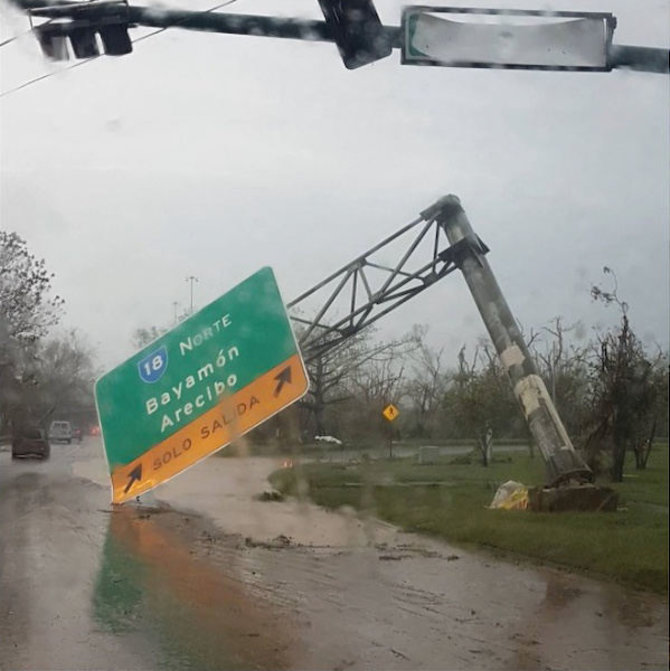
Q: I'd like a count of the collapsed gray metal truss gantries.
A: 1